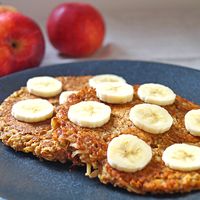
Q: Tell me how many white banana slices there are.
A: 11